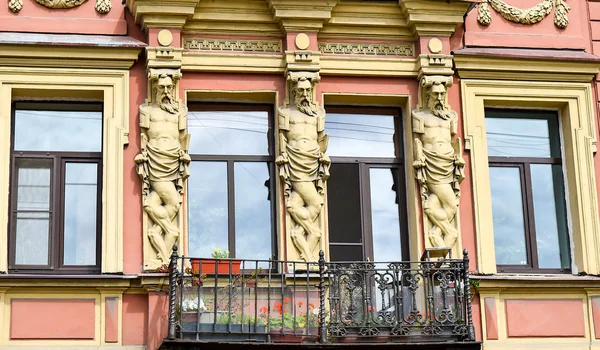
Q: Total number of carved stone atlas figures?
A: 3